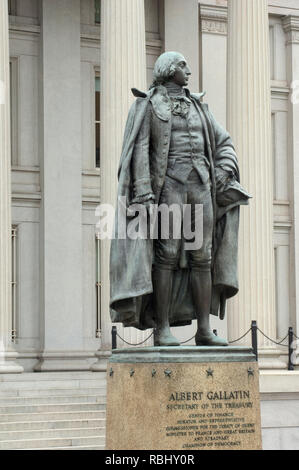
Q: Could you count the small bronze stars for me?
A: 6